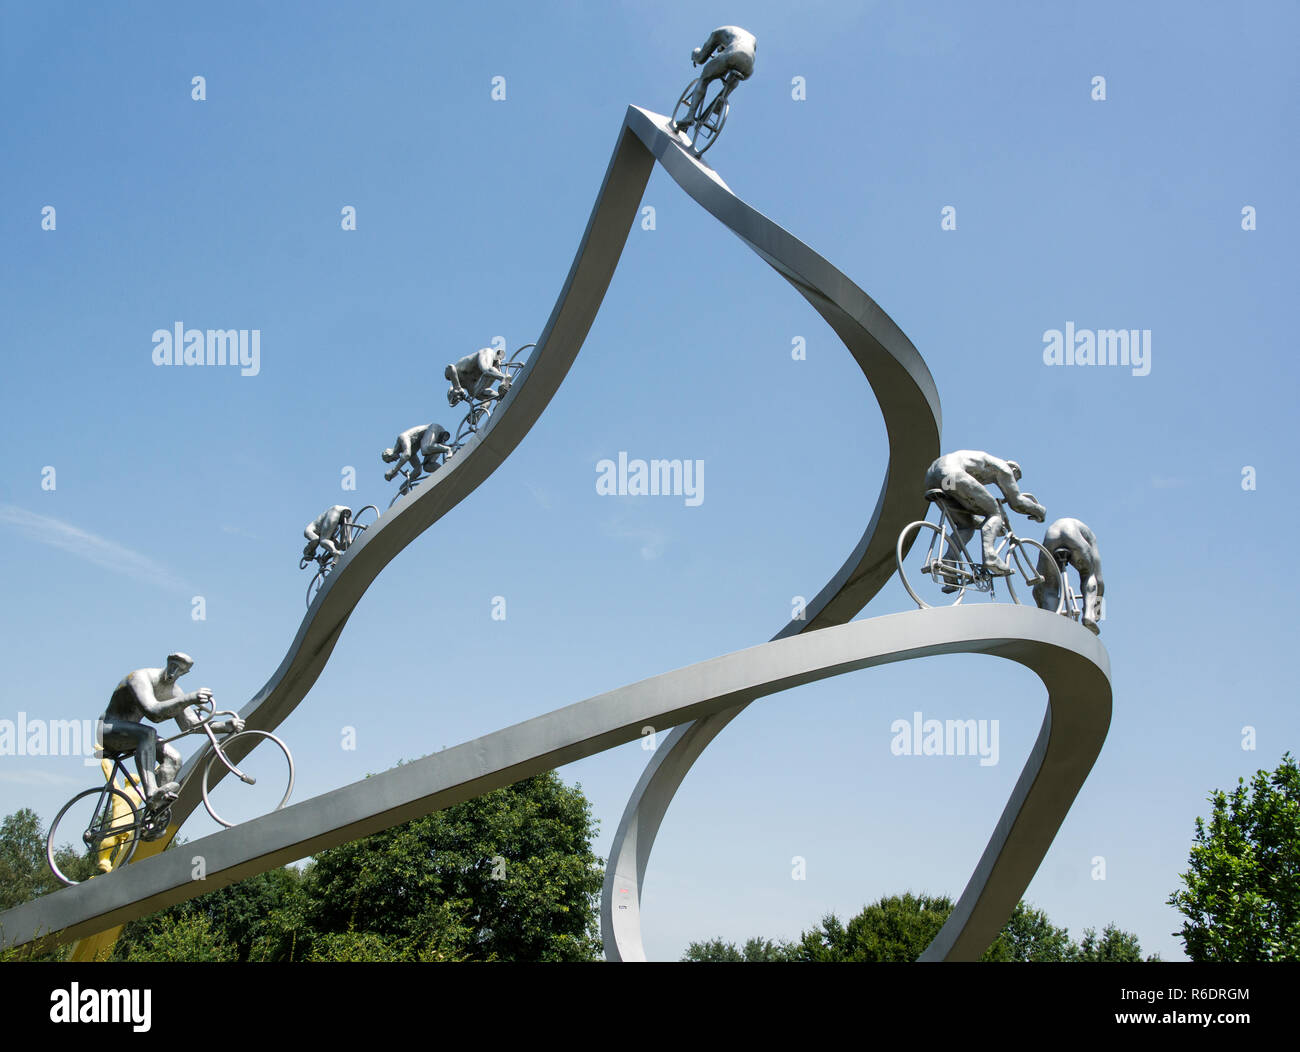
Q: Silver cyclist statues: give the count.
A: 7